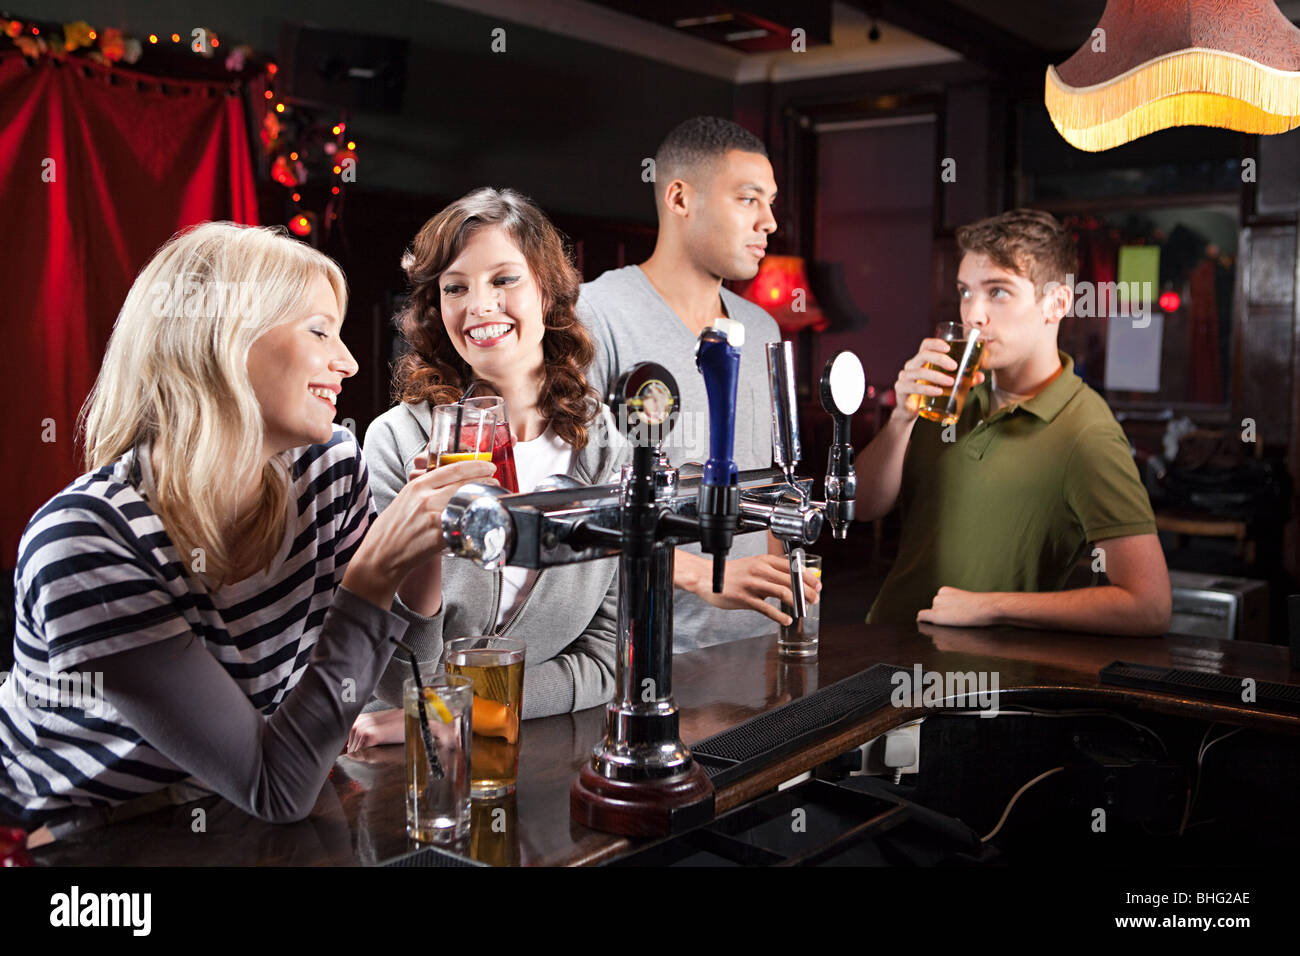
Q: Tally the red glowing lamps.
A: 1